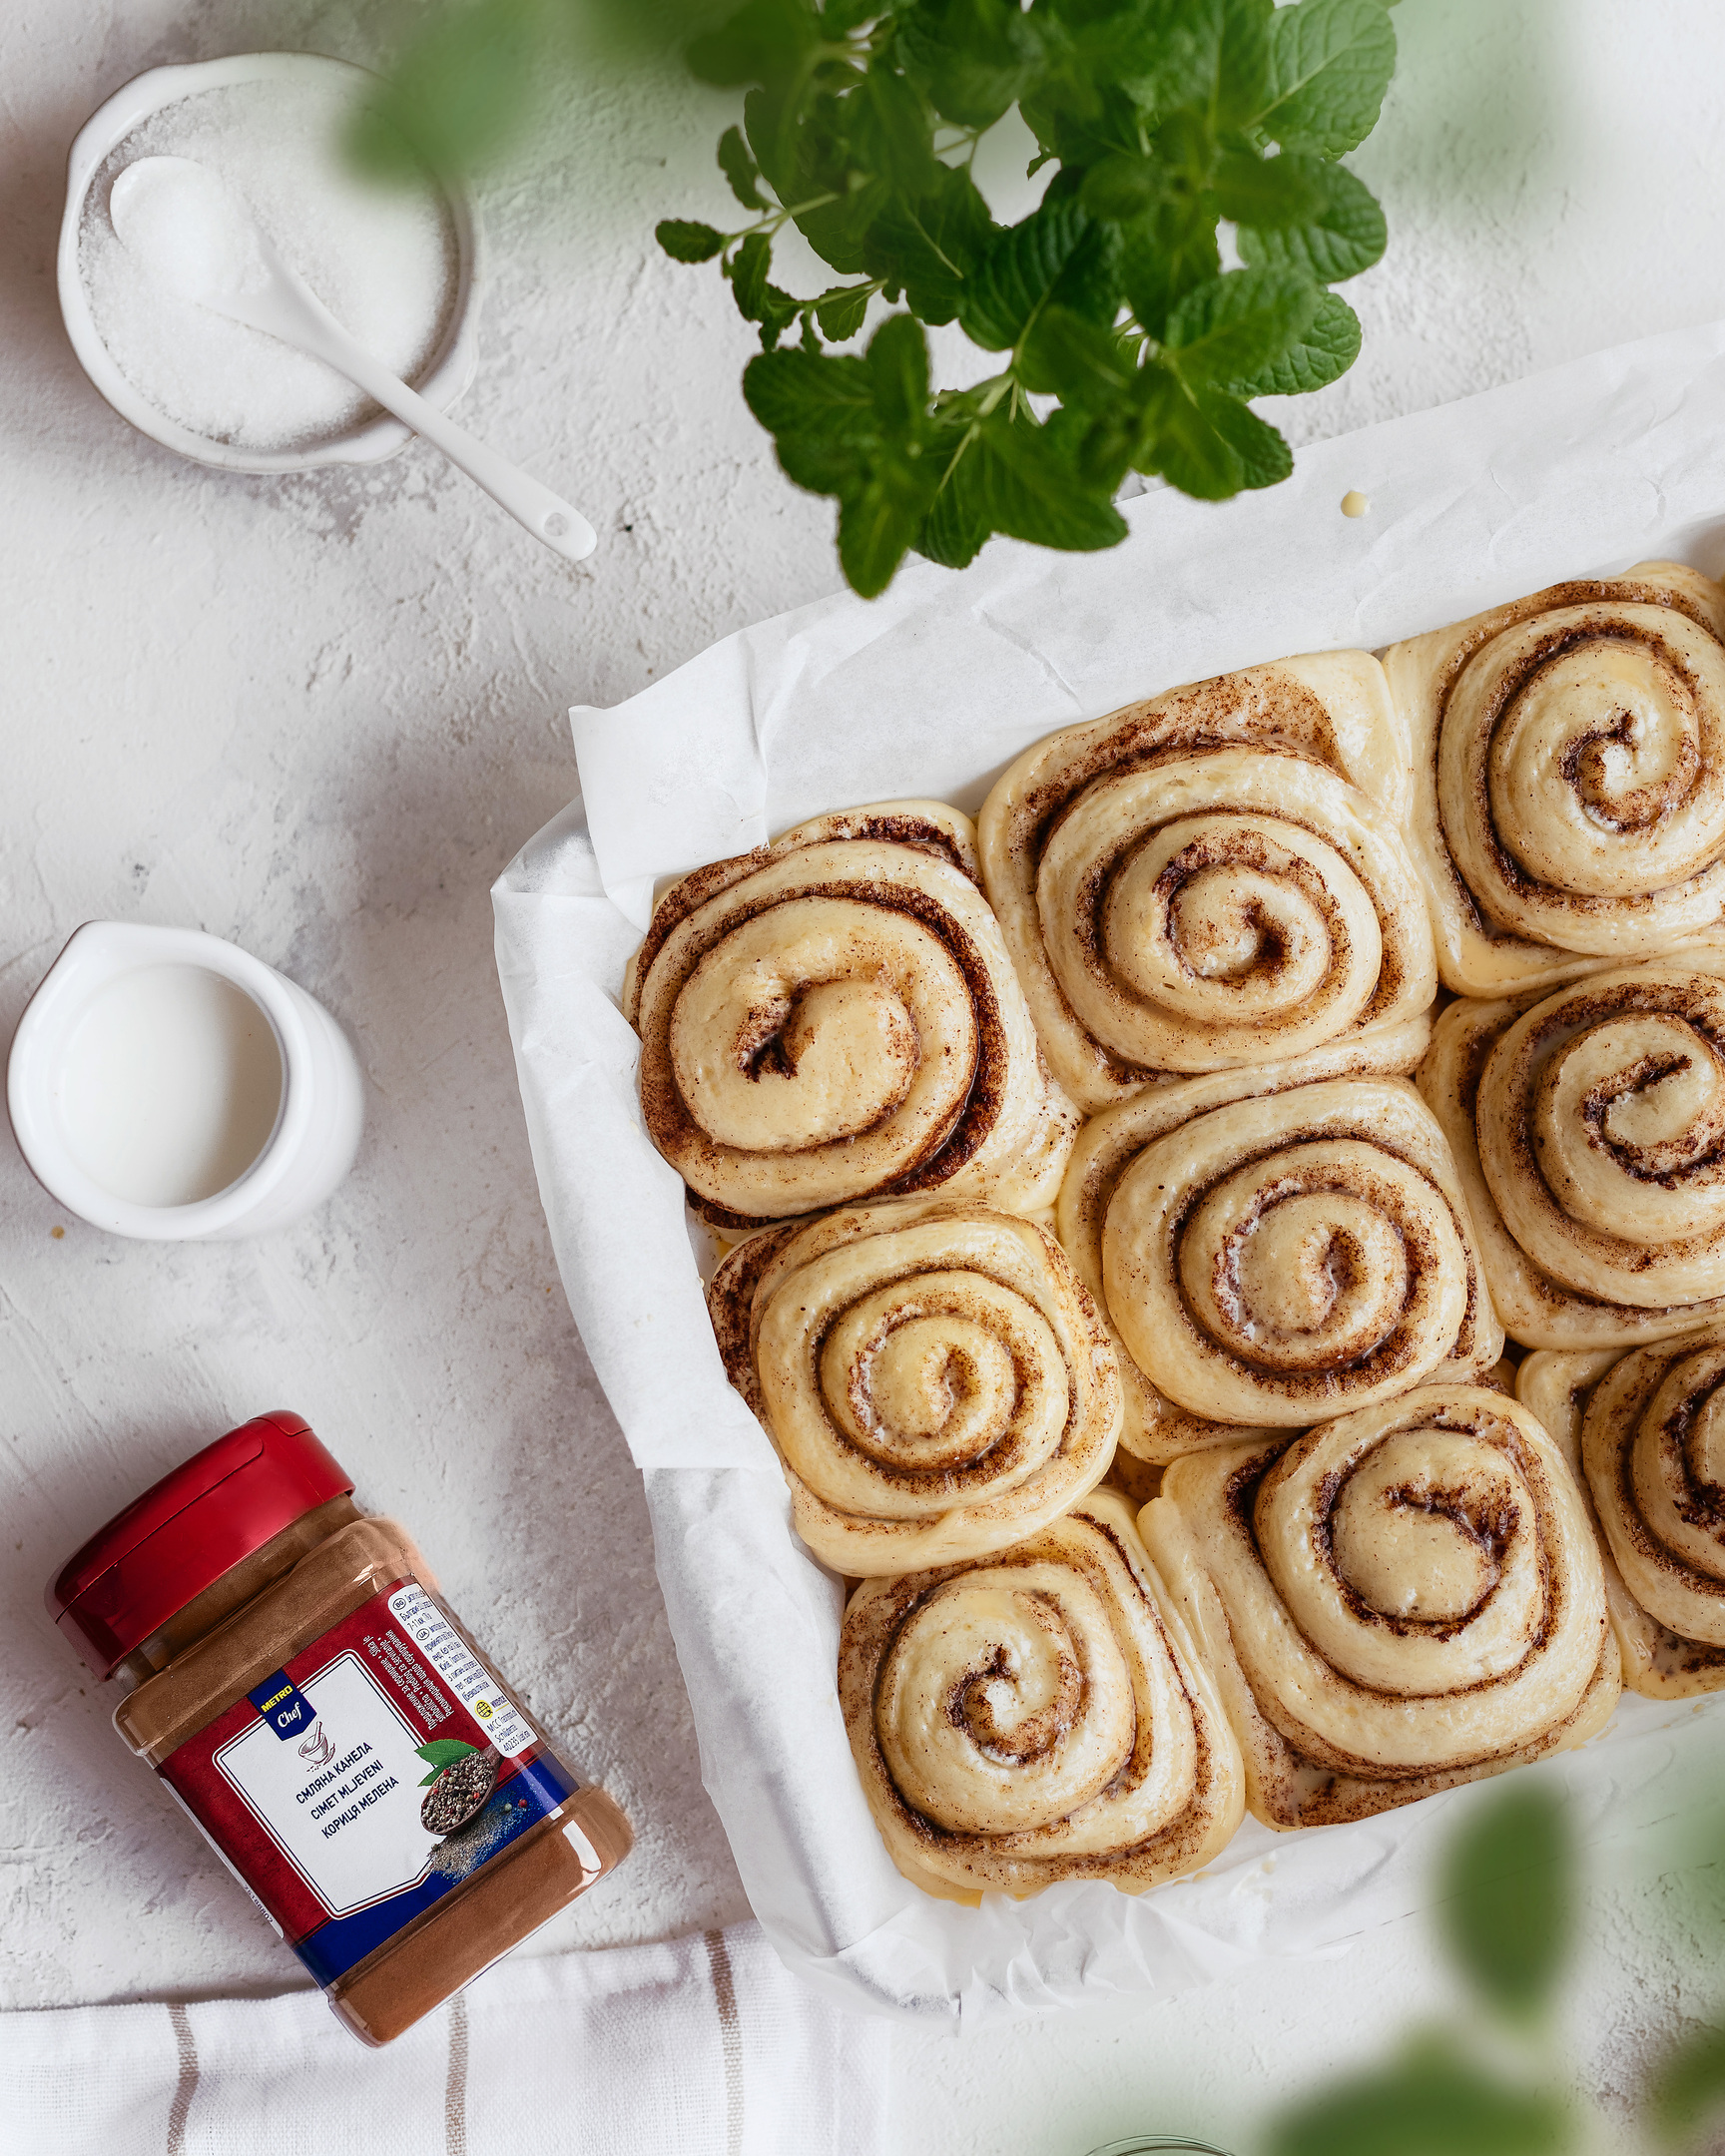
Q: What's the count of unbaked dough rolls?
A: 9